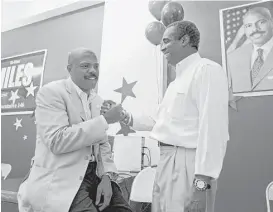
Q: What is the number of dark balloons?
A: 3